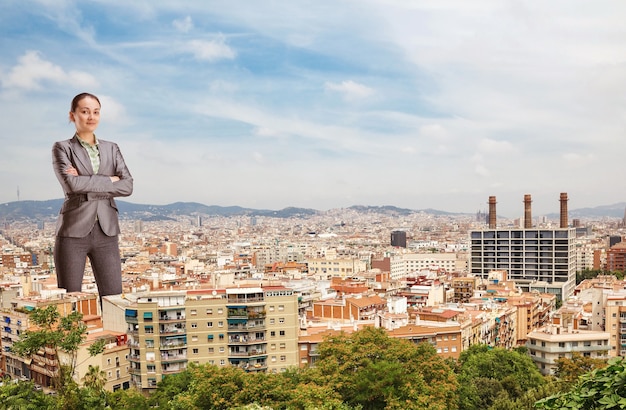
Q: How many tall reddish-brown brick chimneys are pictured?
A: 3